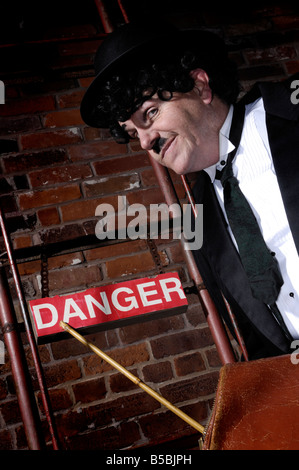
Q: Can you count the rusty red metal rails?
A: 4